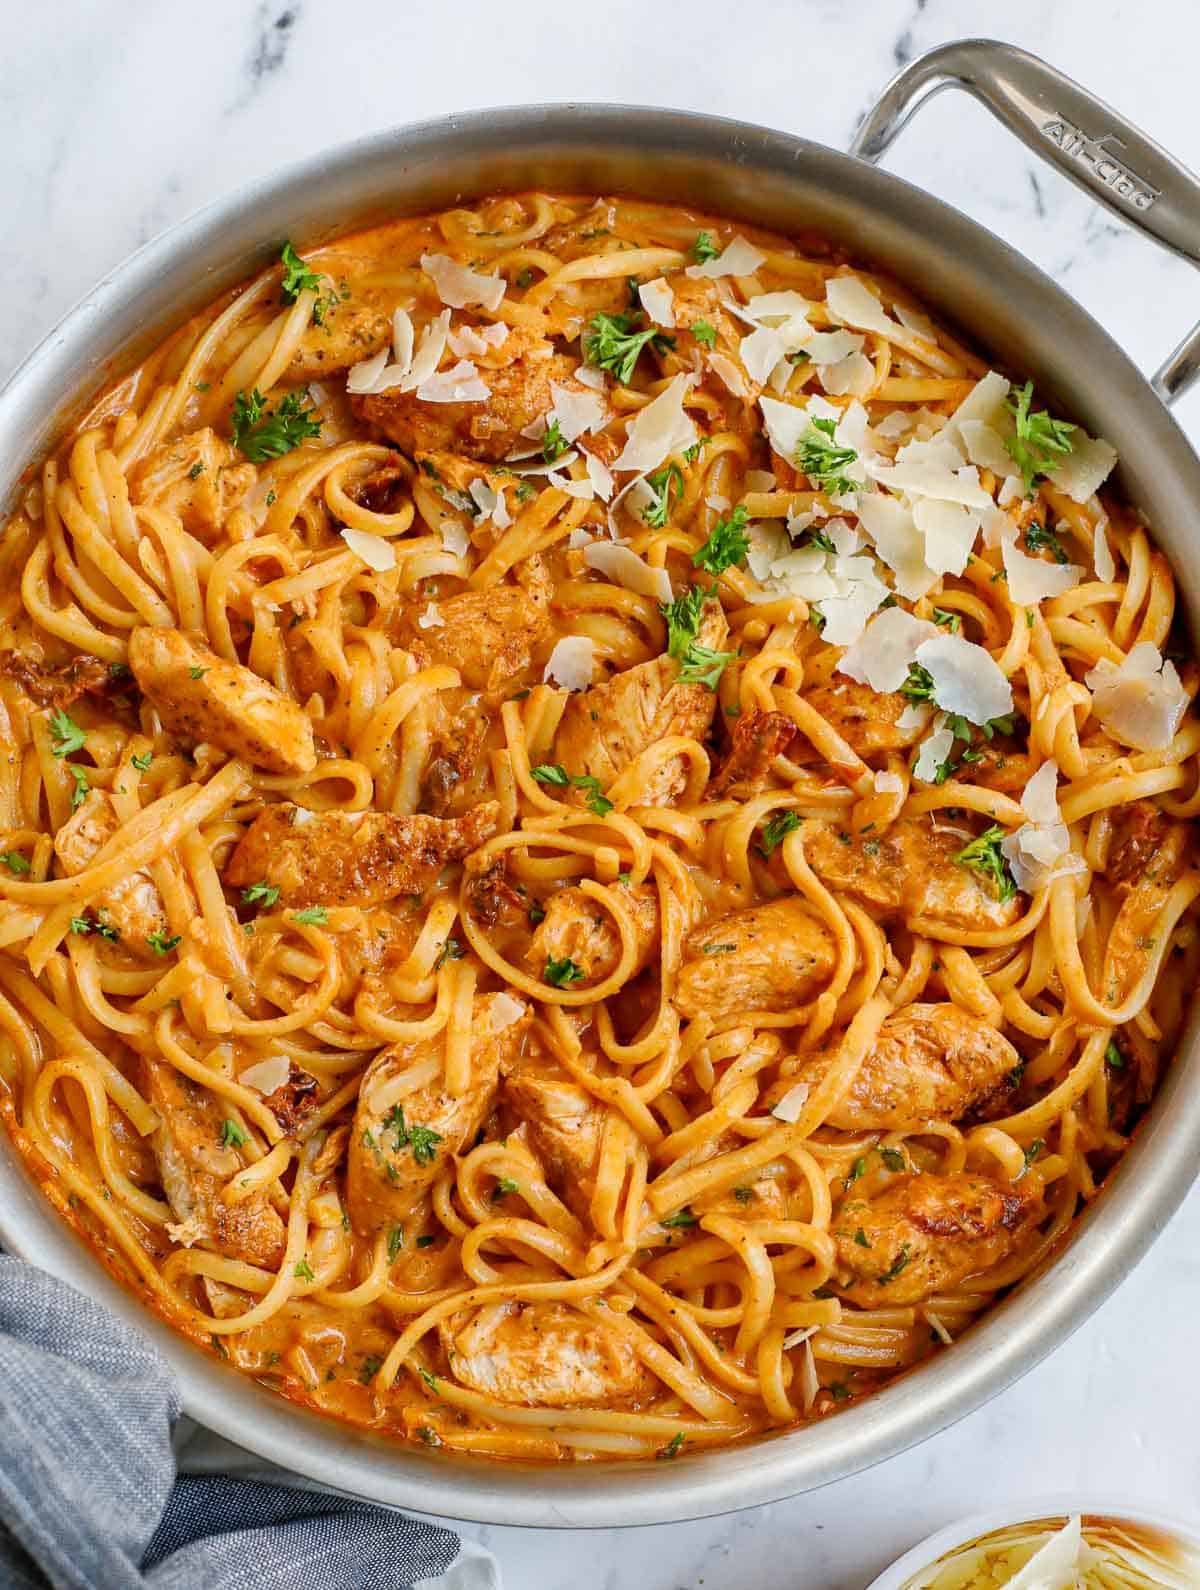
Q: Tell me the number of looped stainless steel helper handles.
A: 1